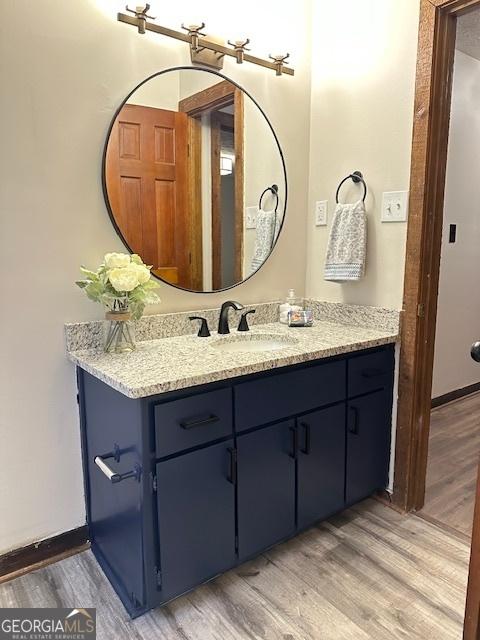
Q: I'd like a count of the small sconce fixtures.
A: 4